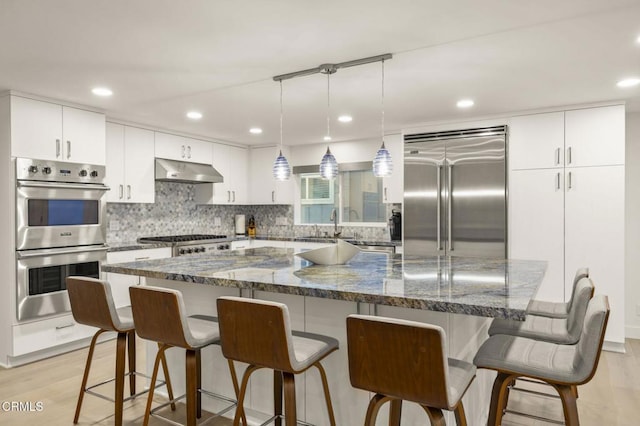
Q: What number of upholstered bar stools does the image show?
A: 7